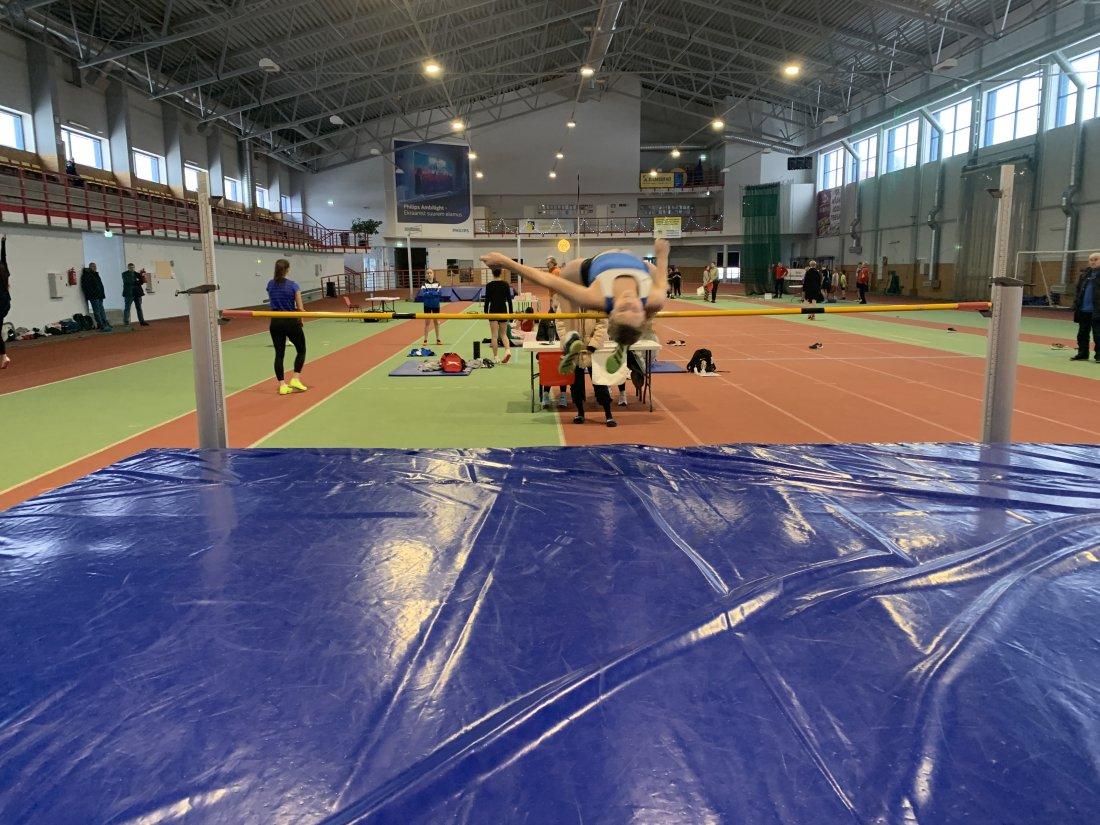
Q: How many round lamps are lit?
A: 12